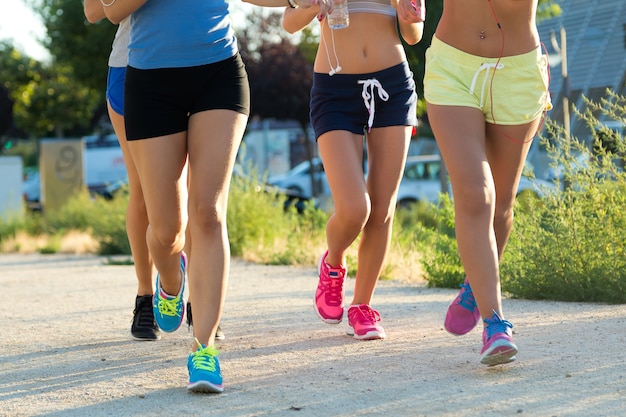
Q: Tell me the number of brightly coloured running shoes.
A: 6